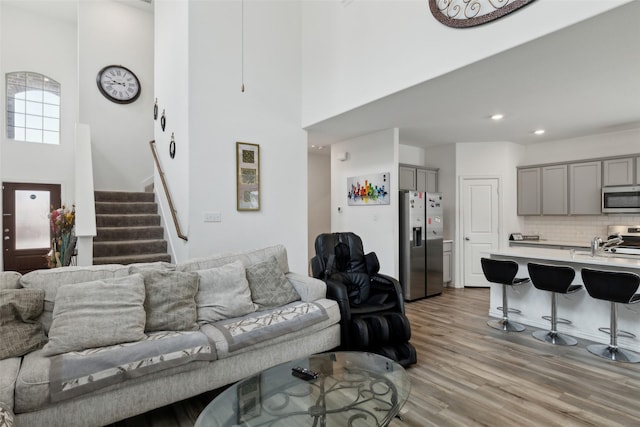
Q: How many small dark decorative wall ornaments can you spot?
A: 3